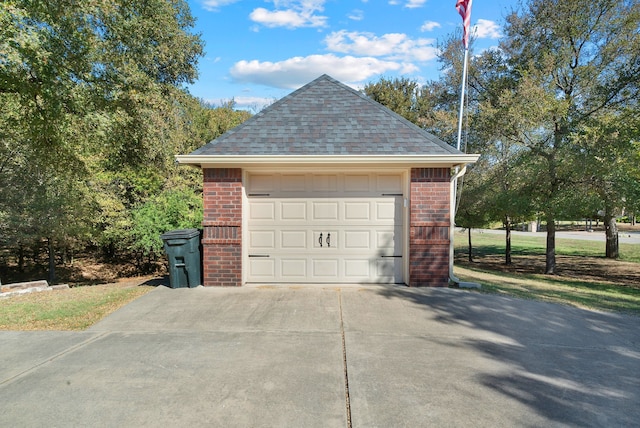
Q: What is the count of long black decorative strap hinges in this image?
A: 4